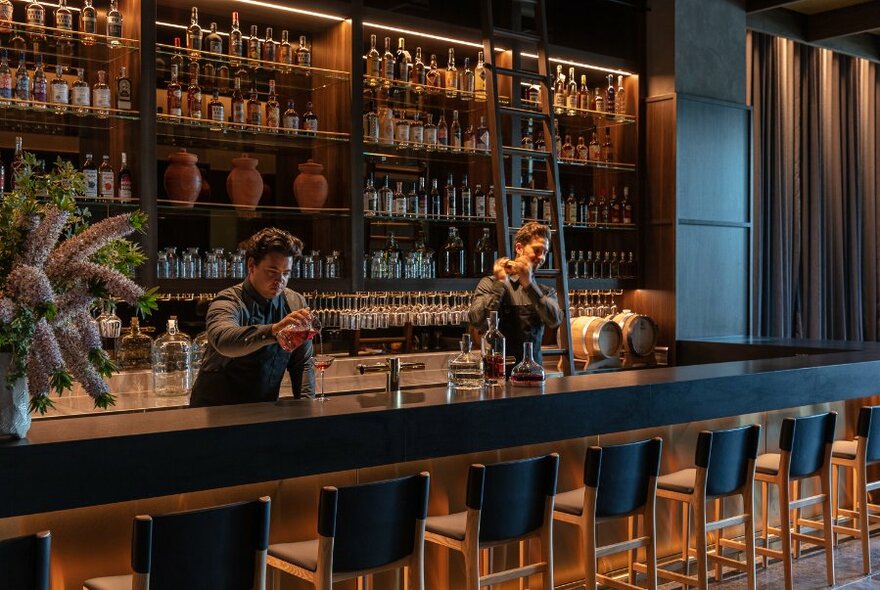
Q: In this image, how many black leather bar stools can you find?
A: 8